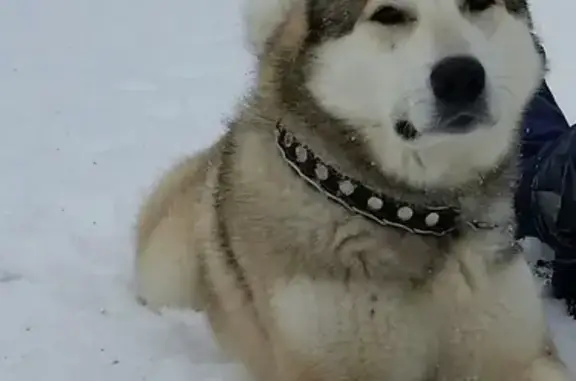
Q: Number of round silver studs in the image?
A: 7